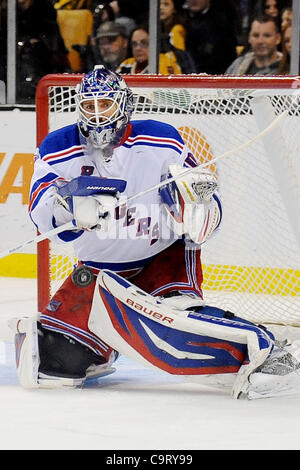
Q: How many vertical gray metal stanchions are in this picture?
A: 3